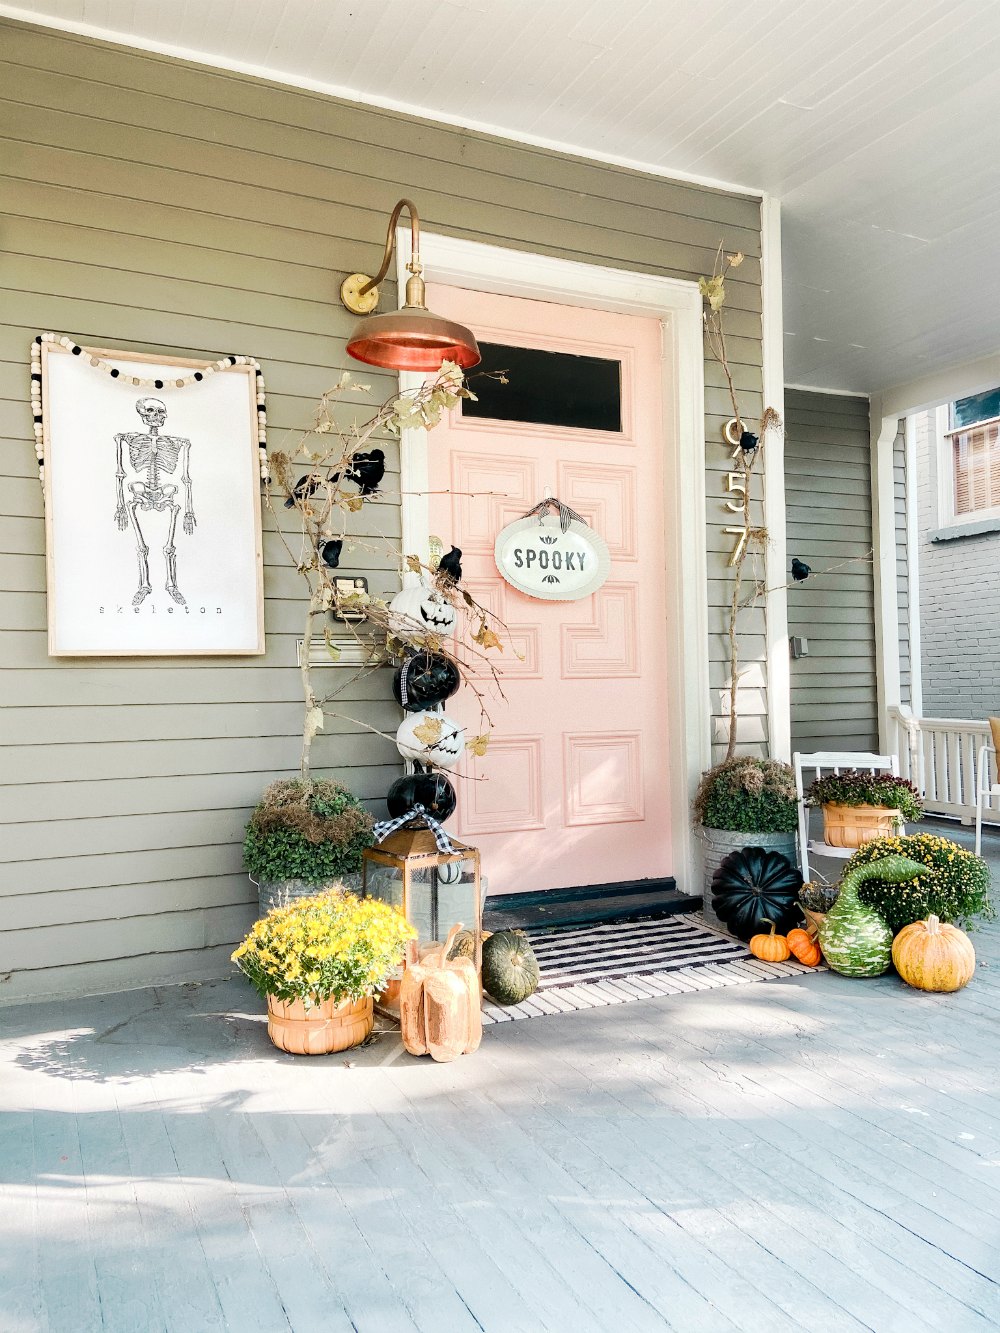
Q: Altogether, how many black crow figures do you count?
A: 6